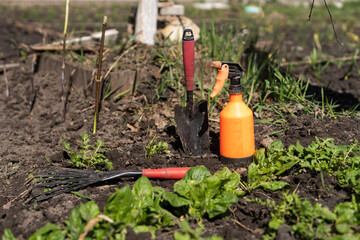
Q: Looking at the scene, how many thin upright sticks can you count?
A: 2